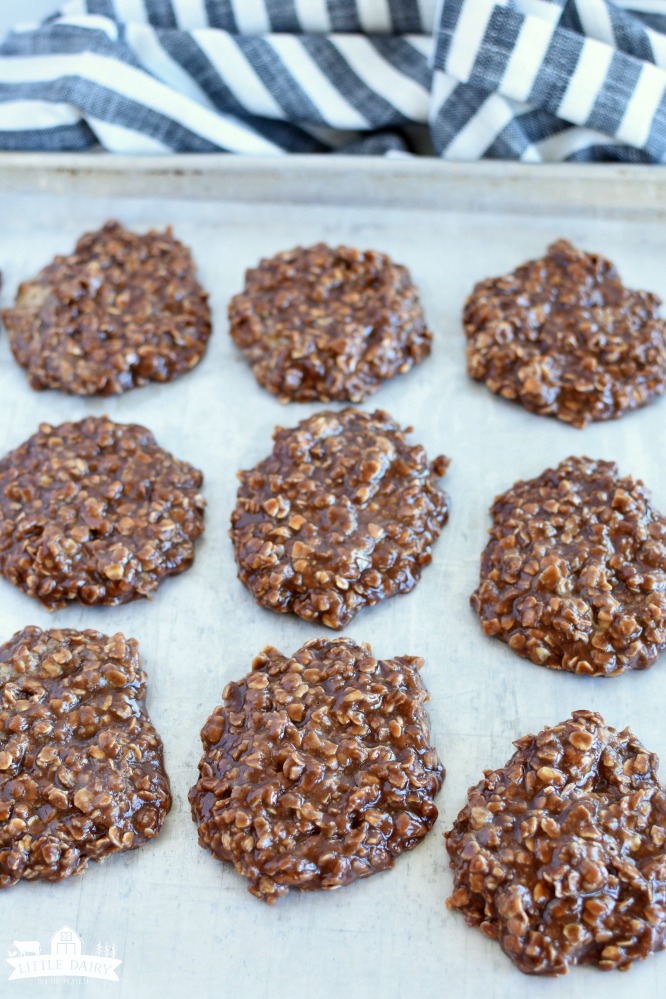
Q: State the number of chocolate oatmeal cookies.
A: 9